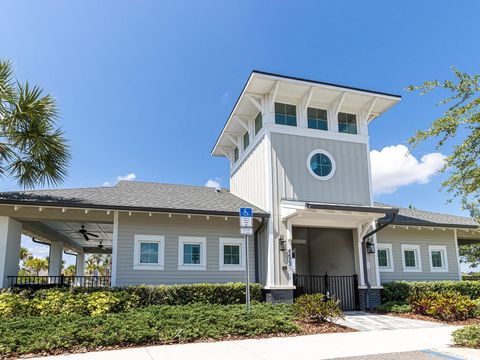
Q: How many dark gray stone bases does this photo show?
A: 2